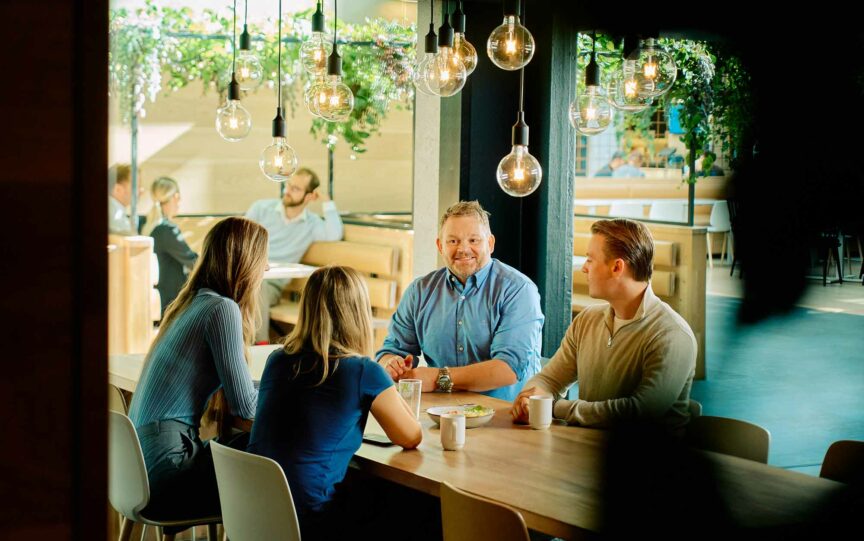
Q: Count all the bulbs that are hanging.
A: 14